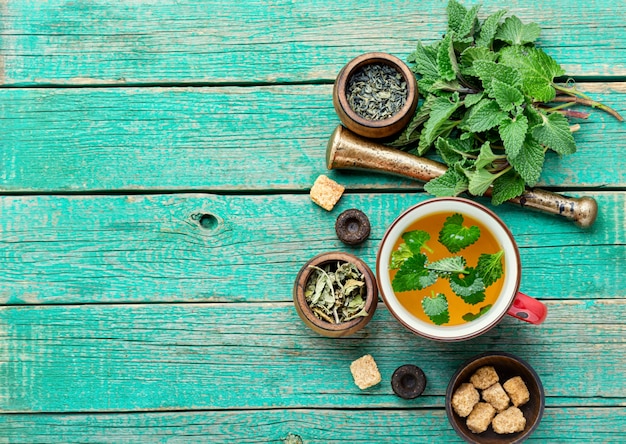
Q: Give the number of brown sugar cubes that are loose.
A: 2